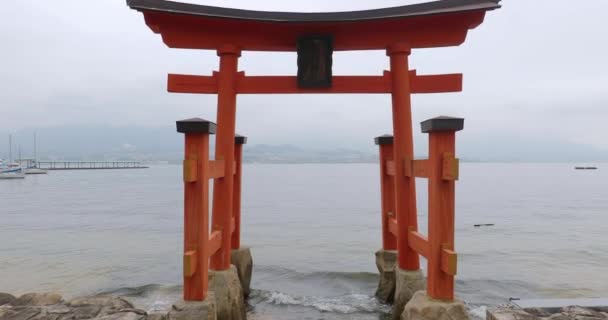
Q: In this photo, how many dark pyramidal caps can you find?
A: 4